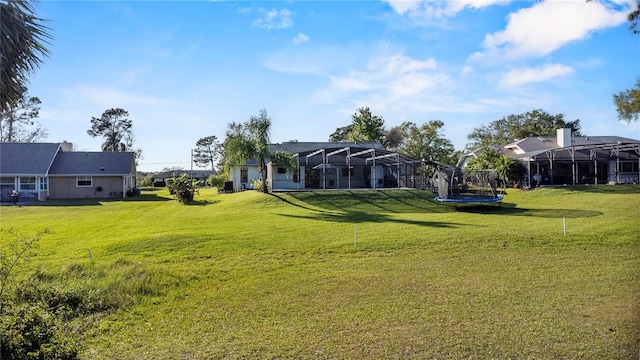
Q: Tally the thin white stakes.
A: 3